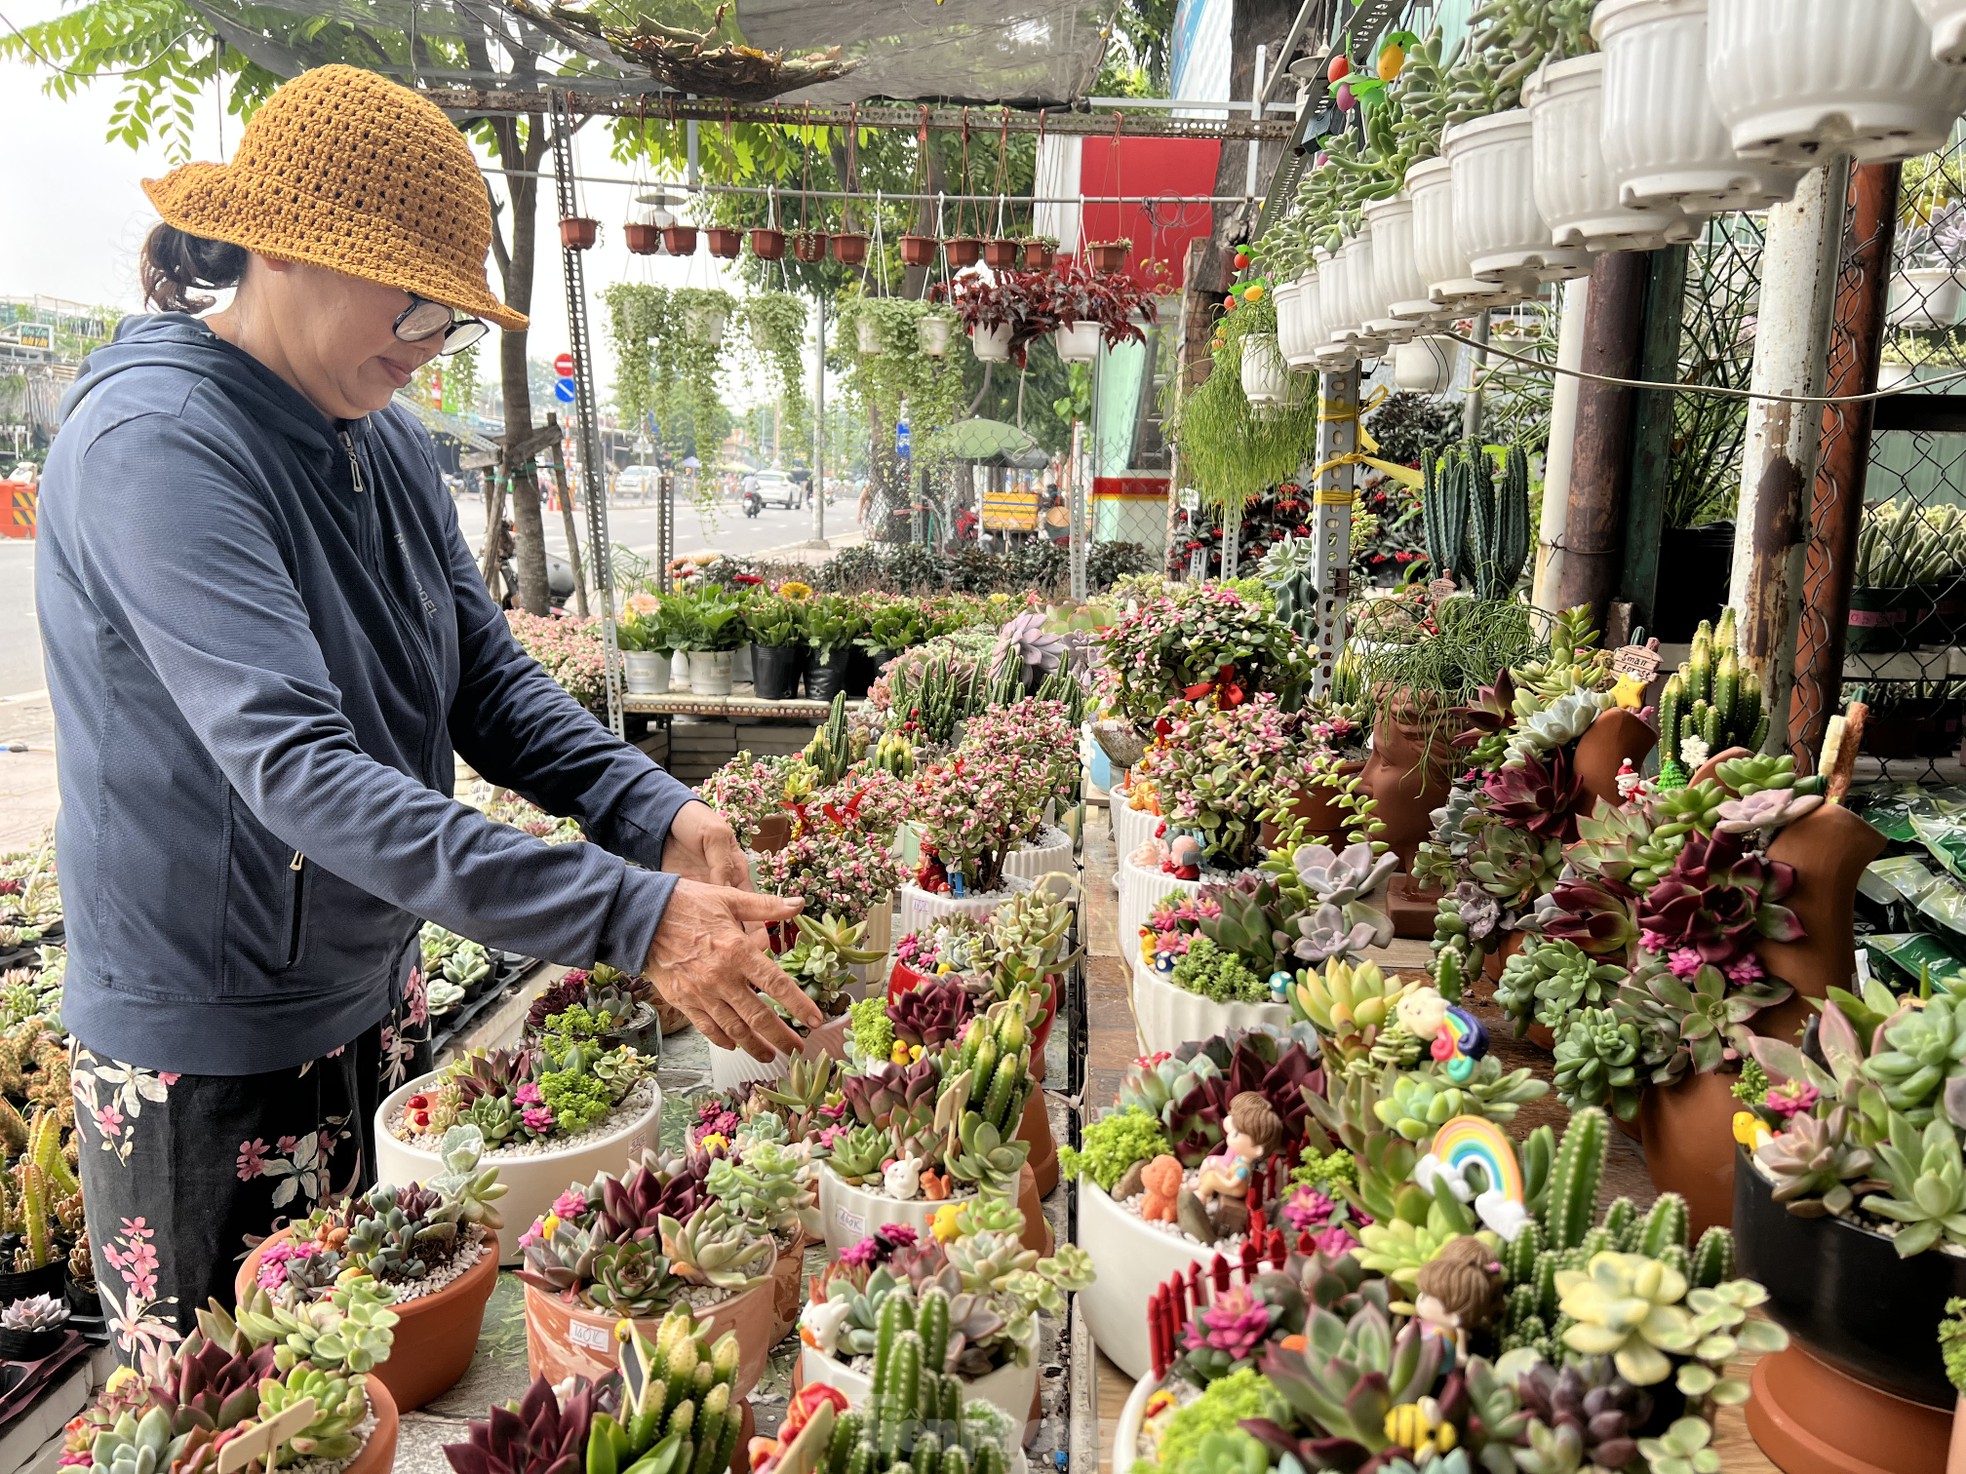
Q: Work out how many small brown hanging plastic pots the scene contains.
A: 12